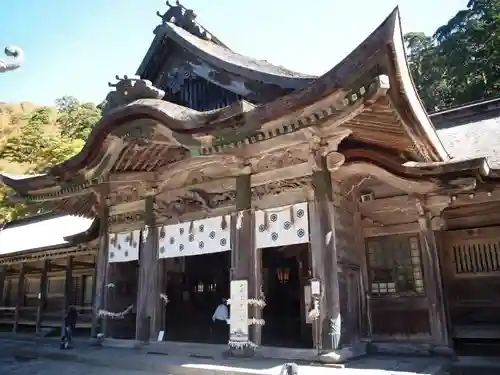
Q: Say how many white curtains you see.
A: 3